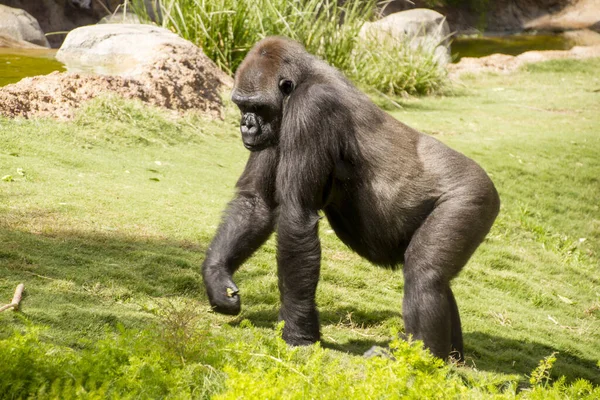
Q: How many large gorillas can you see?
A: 1